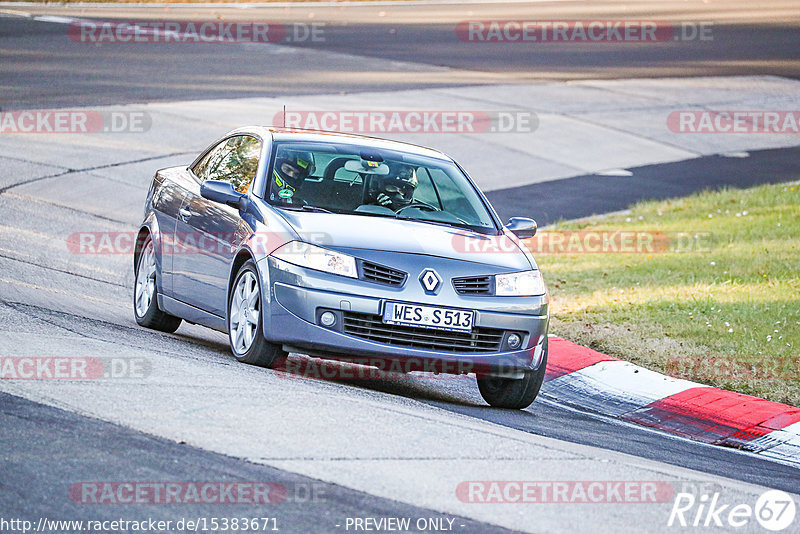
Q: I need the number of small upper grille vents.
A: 2